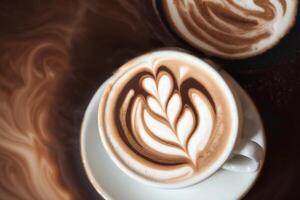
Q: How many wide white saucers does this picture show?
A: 1